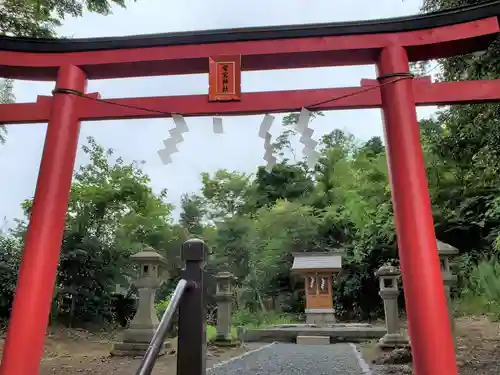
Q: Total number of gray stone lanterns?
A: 4